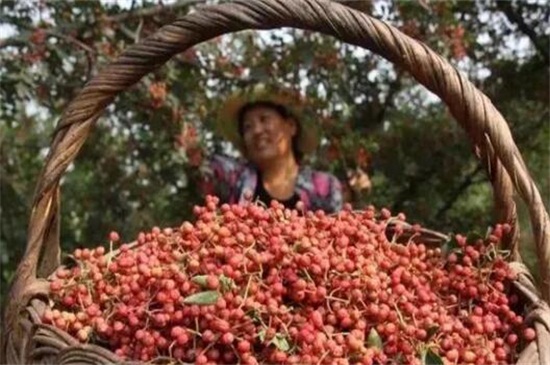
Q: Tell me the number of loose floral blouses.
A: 1